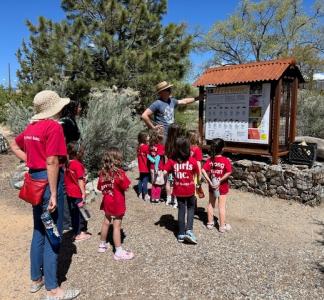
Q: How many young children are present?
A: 8